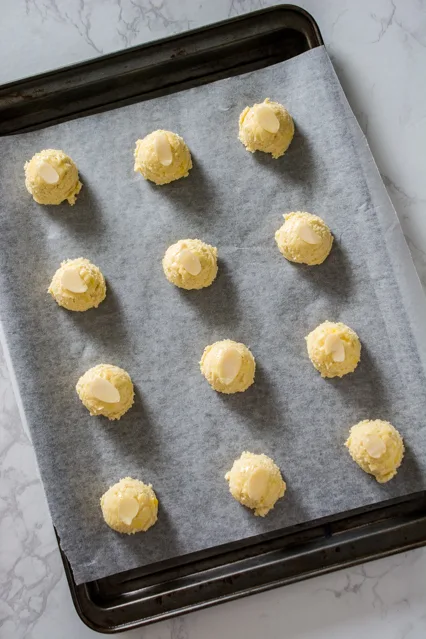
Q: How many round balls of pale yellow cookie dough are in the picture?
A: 12